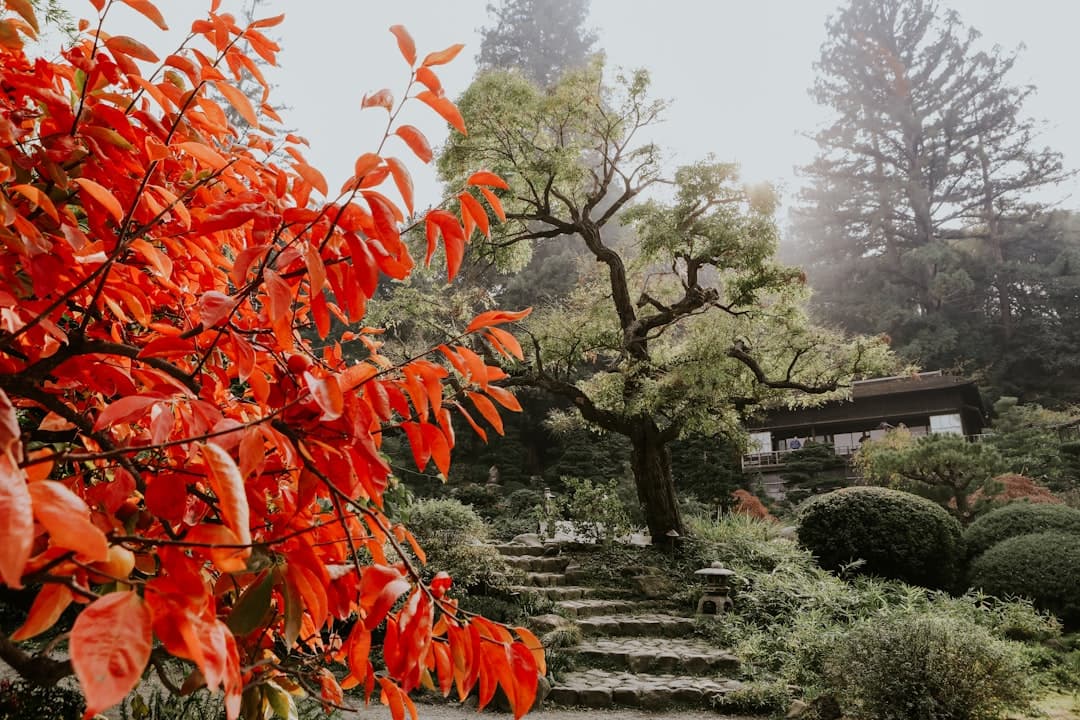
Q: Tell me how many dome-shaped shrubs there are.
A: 3